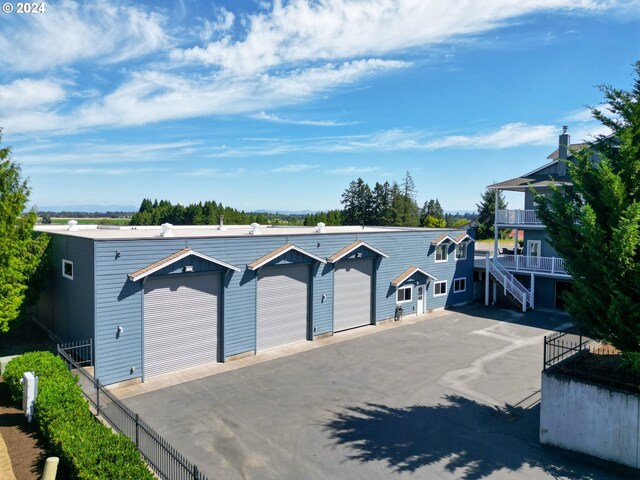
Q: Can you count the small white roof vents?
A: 4